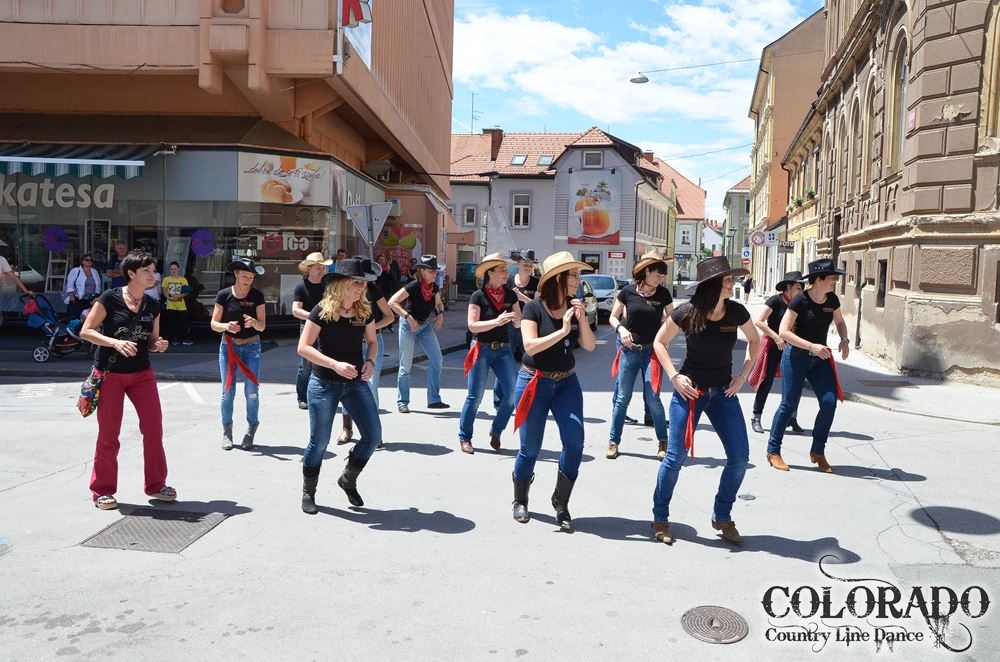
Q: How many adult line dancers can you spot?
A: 13